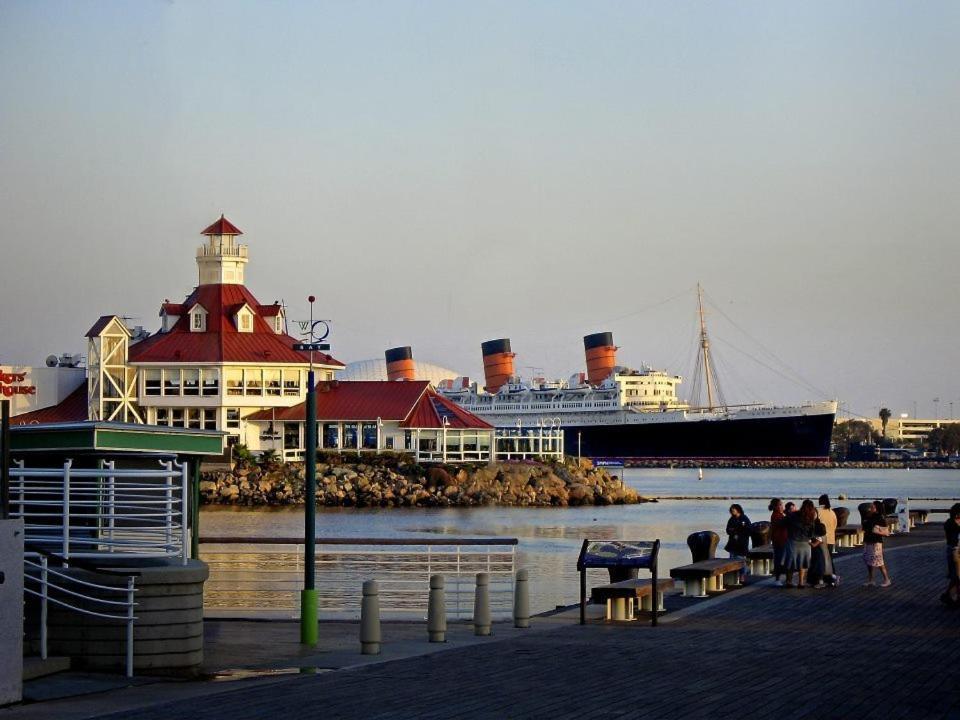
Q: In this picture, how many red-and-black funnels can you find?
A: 3